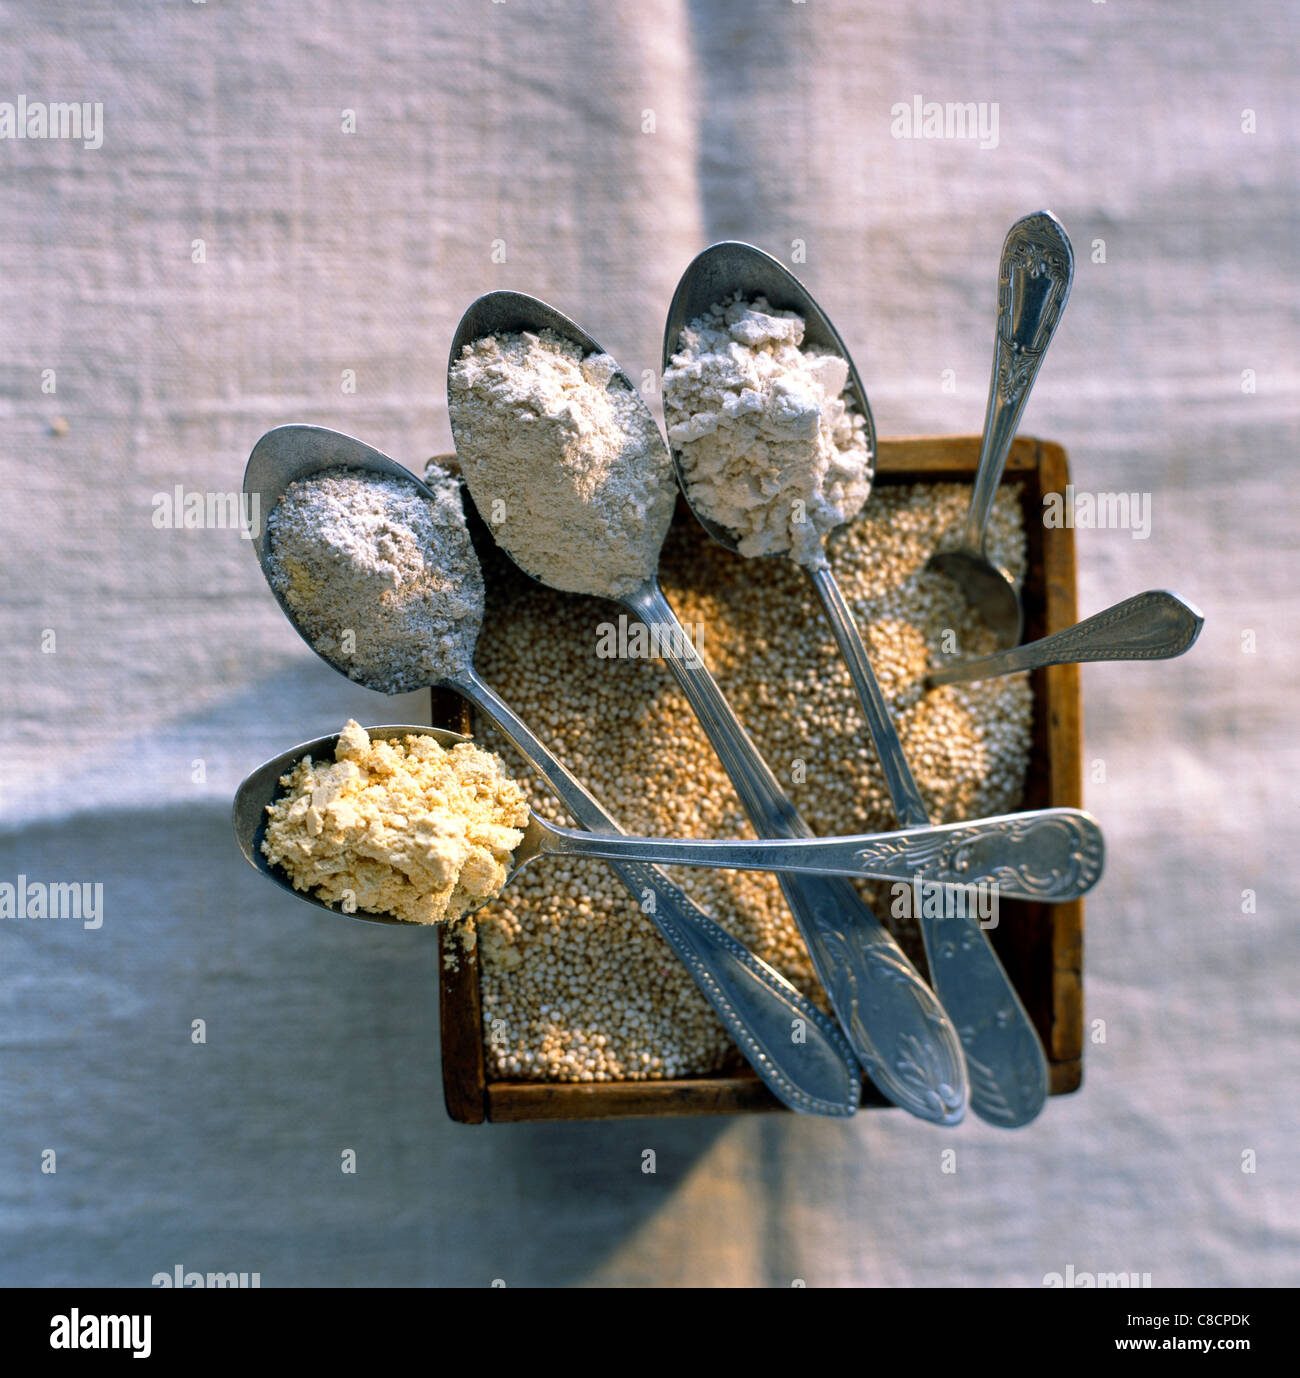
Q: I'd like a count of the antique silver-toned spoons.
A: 6